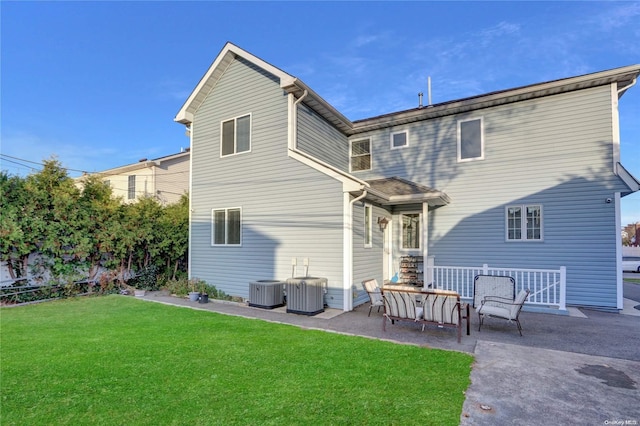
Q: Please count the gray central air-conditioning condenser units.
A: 2